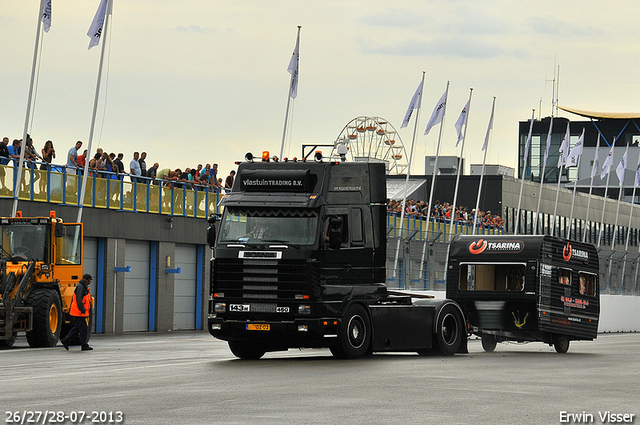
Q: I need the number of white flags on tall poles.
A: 15